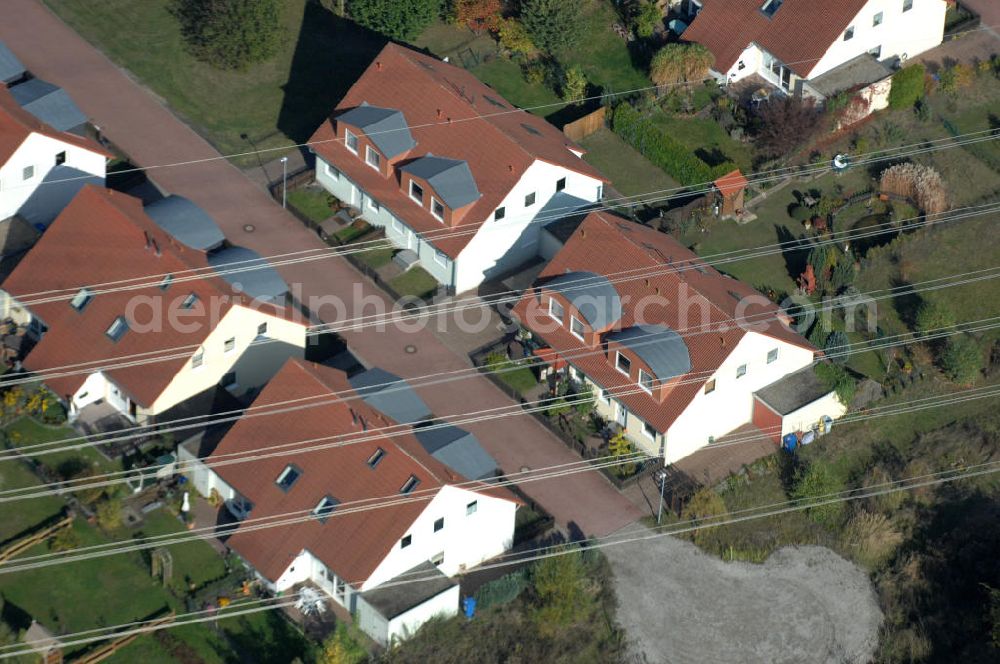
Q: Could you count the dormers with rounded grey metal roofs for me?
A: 4